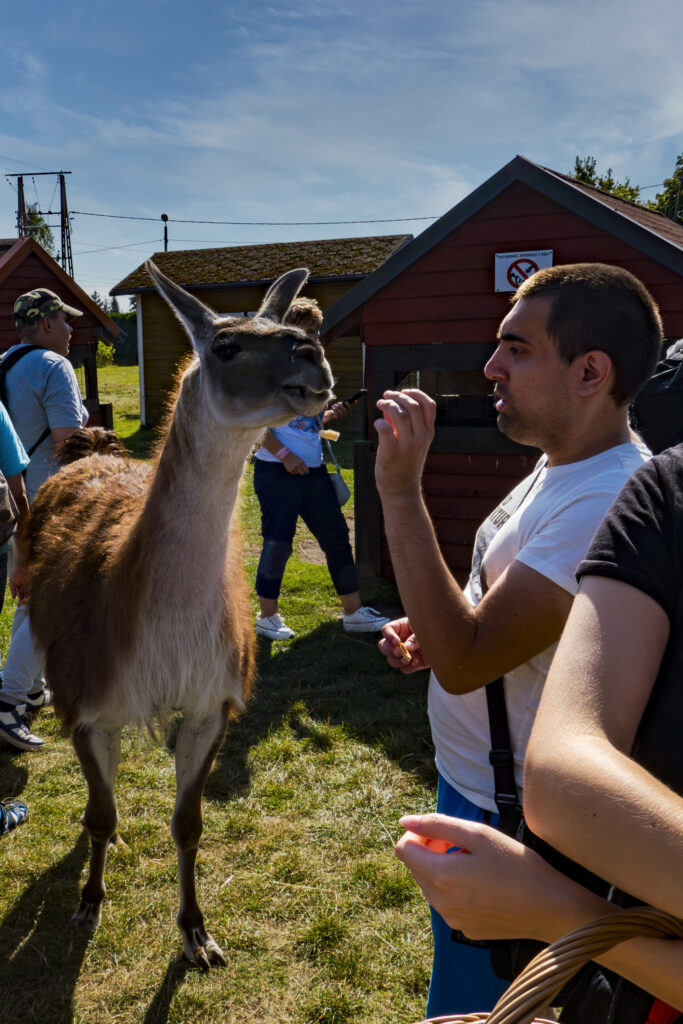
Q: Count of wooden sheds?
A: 3